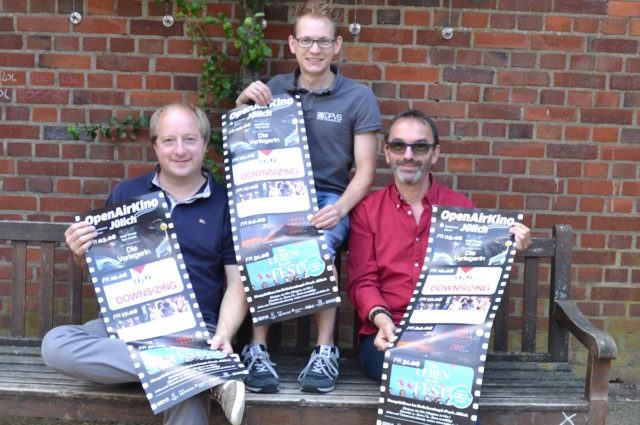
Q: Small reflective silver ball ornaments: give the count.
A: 5